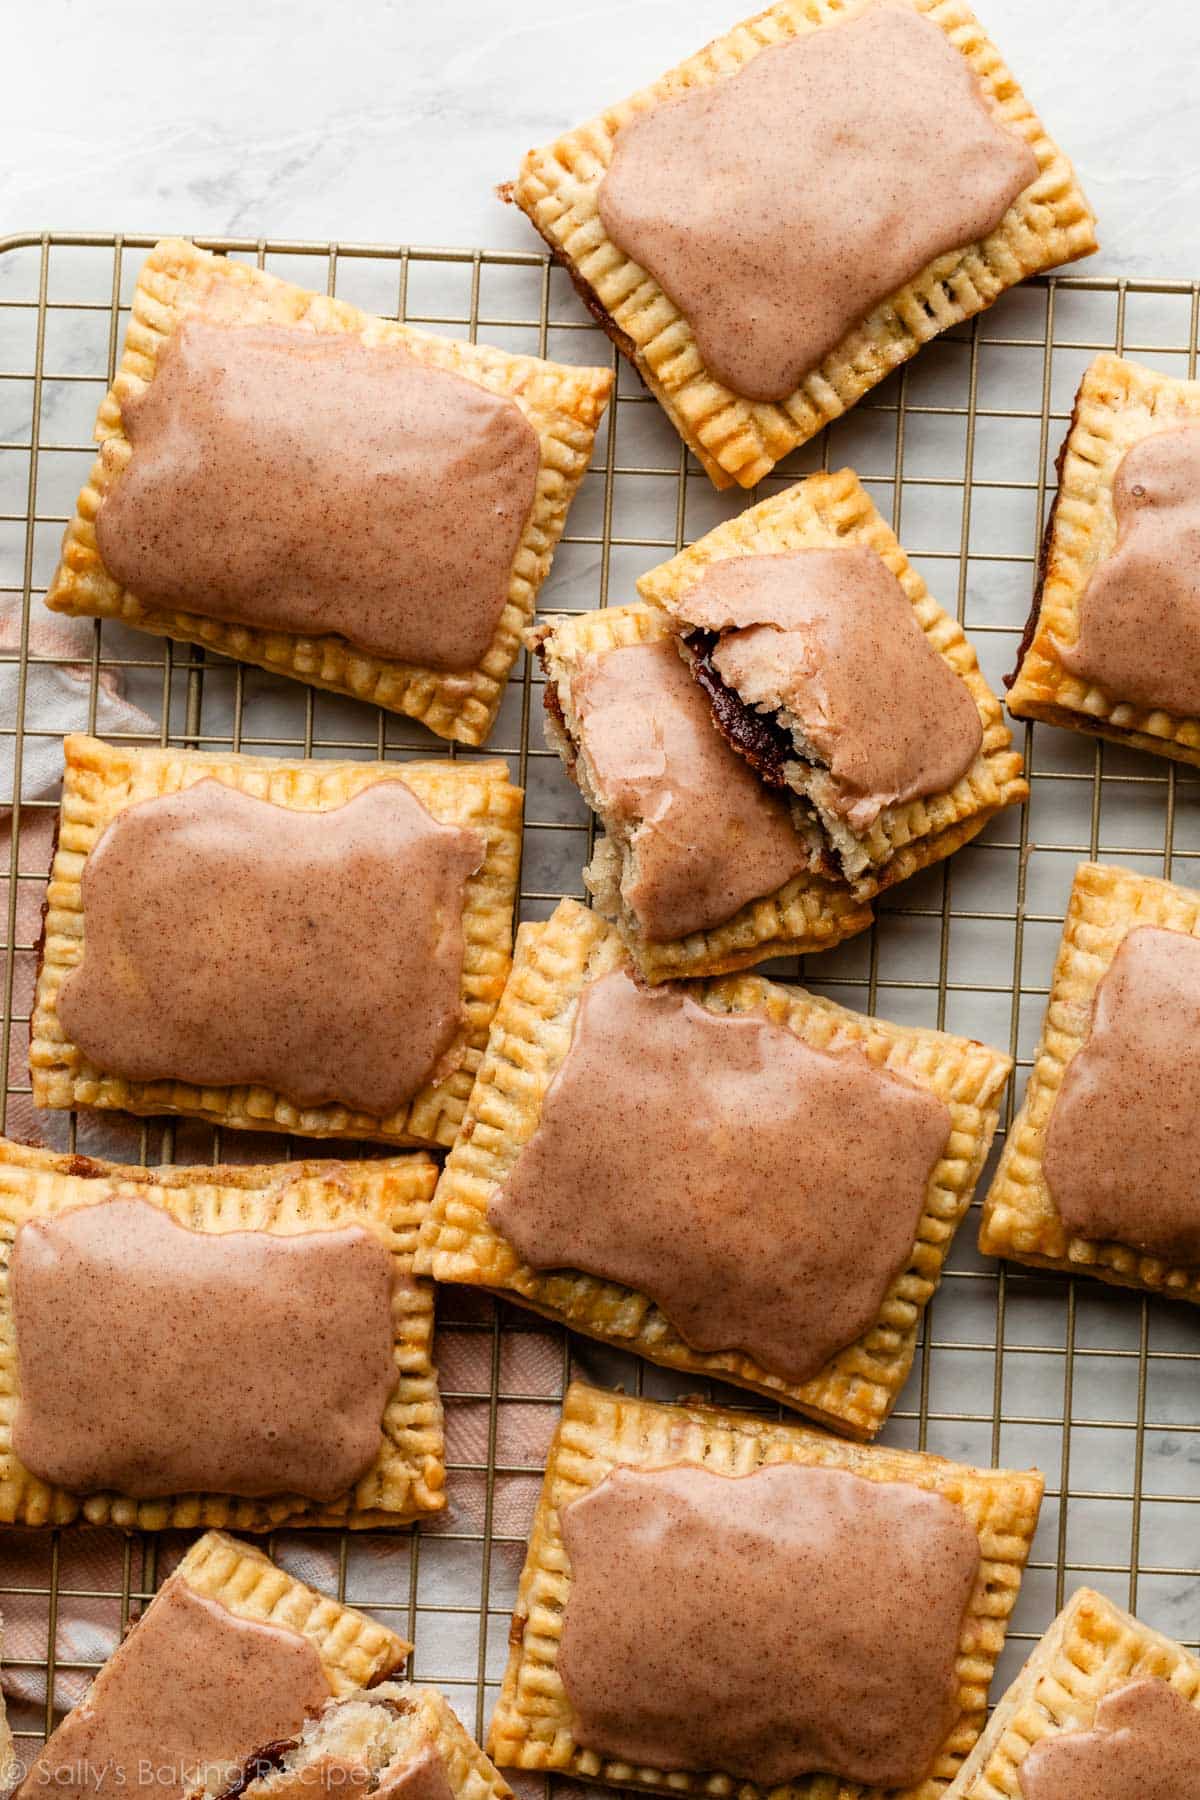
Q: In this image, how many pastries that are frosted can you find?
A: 11